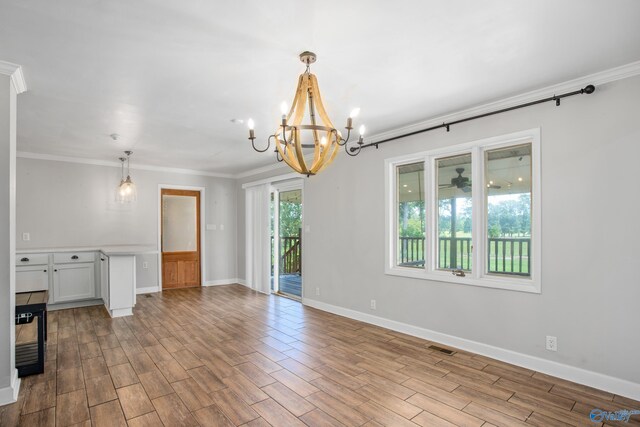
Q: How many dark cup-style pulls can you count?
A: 2